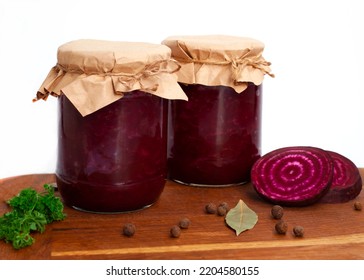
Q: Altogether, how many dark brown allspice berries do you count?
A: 10